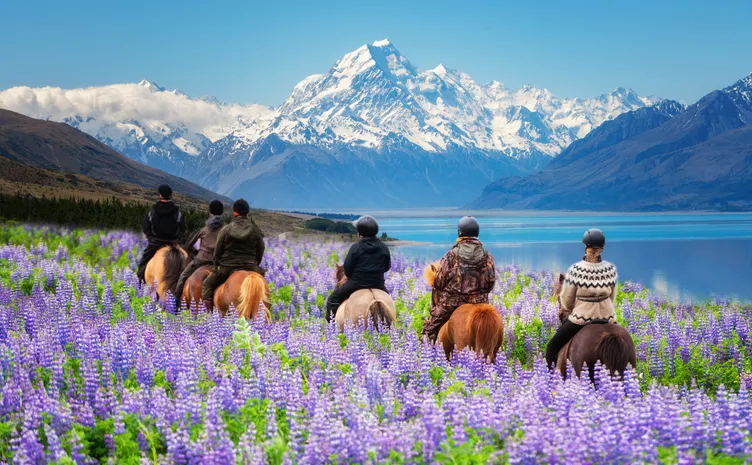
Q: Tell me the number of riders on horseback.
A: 6